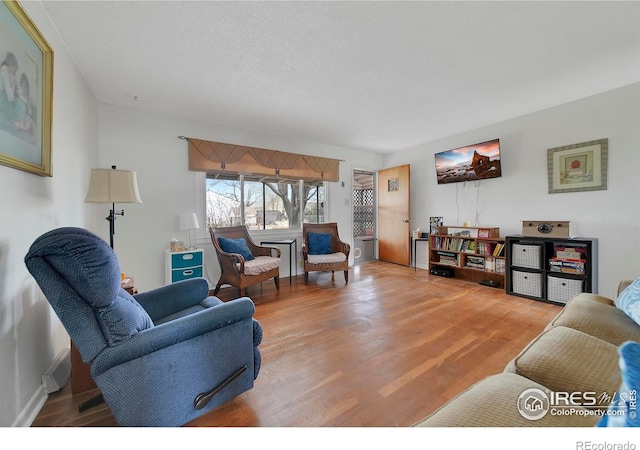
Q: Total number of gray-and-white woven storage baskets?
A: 3